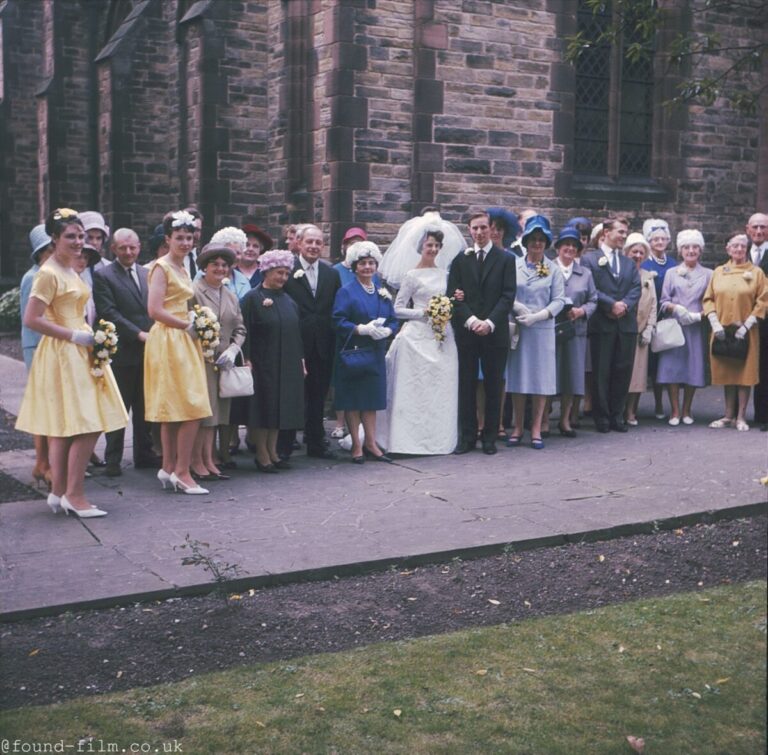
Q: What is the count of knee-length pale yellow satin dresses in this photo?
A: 2